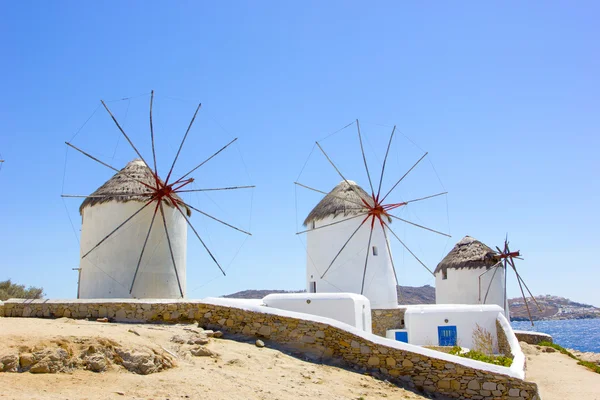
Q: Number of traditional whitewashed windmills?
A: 3